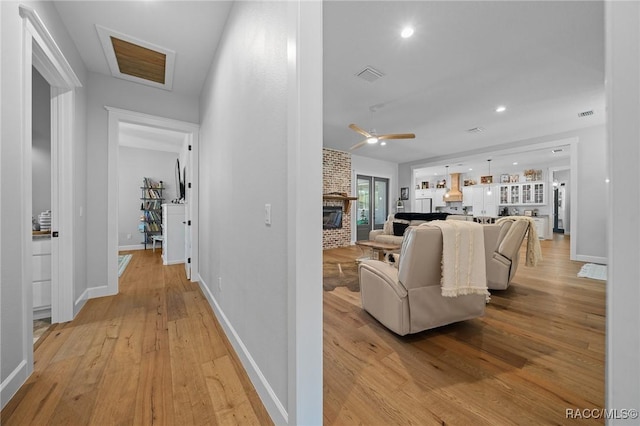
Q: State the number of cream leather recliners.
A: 2